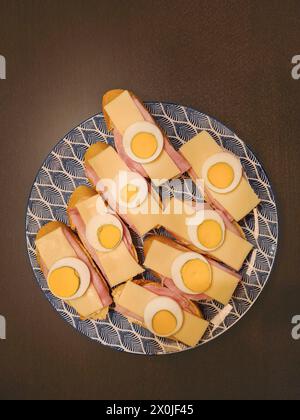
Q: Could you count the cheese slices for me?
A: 8